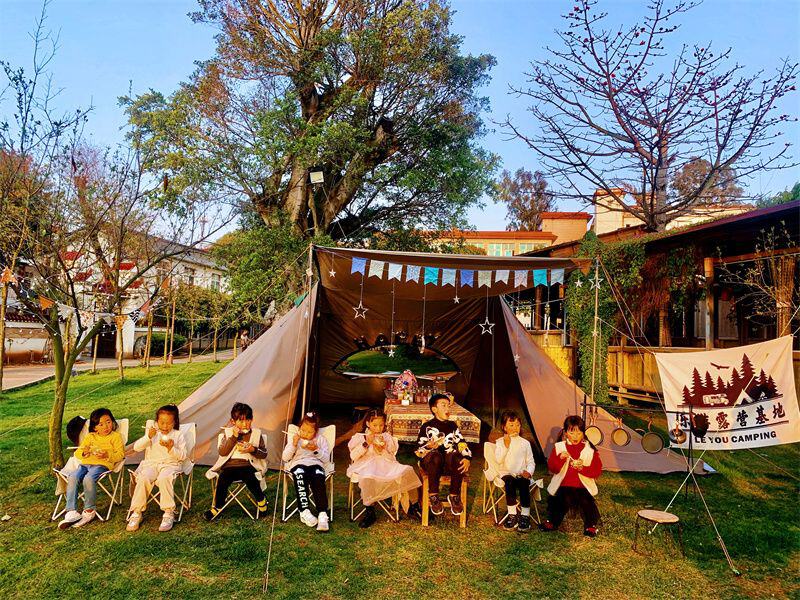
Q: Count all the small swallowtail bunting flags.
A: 12